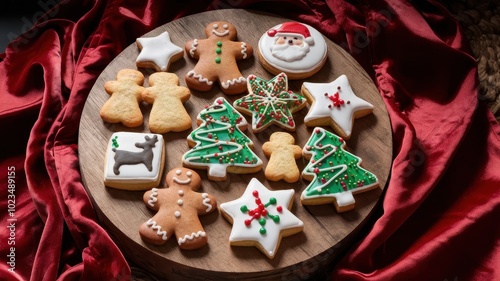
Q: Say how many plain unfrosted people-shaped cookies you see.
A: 3